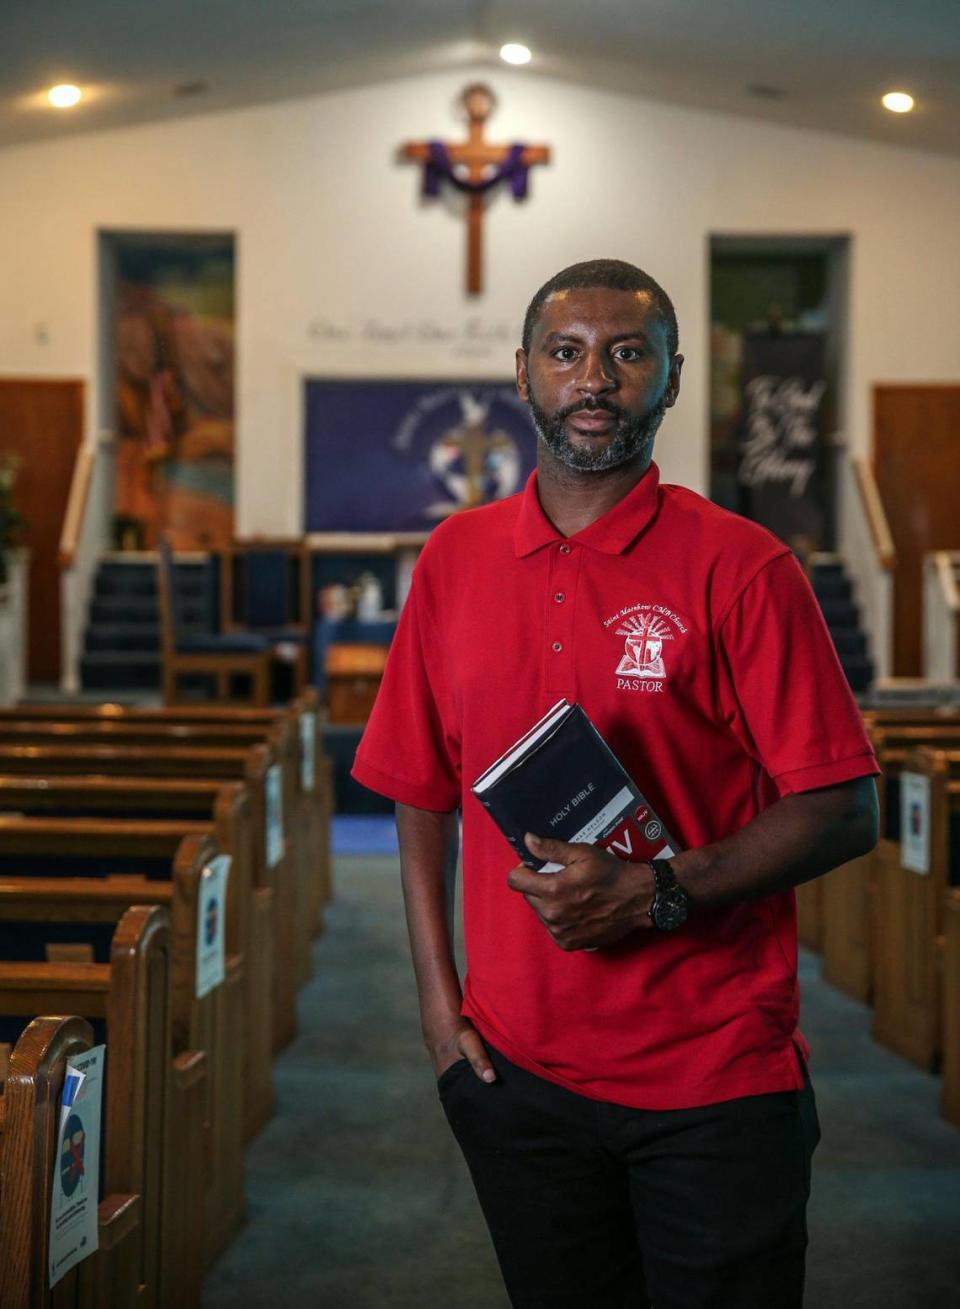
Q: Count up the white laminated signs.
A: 5